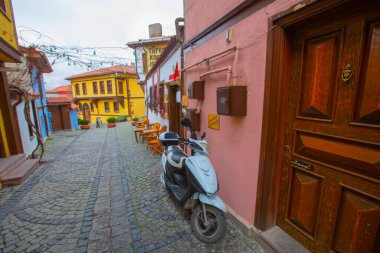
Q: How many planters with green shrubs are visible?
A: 3